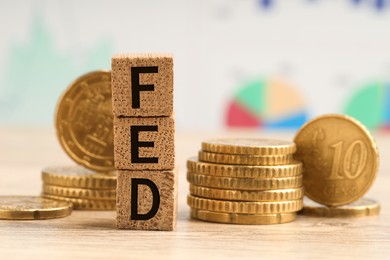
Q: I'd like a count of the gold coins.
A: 14